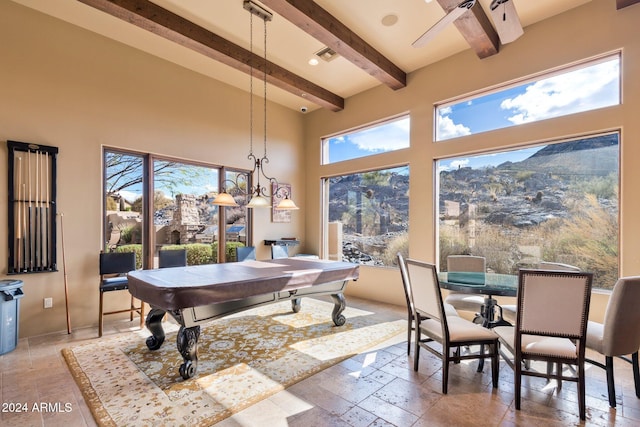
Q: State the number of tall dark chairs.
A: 4